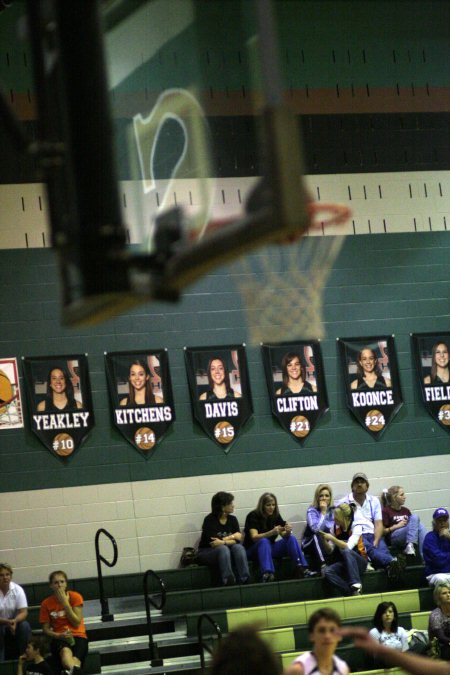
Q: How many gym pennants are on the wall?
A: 6